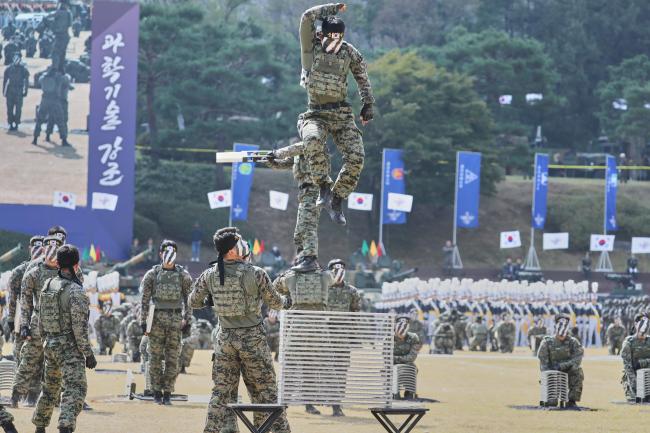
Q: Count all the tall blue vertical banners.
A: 5